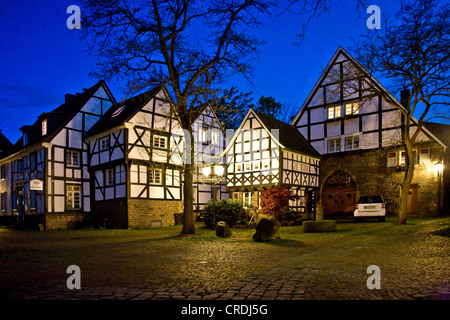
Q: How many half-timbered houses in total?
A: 5